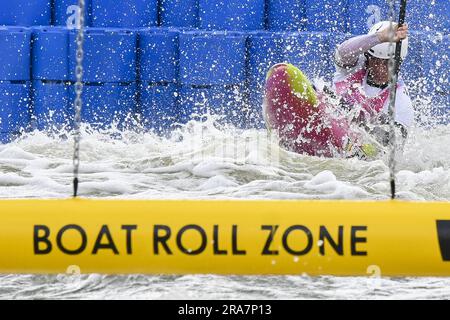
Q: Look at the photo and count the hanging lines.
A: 2